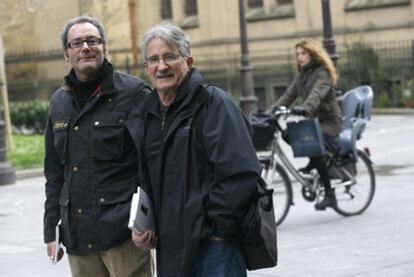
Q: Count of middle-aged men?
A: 2